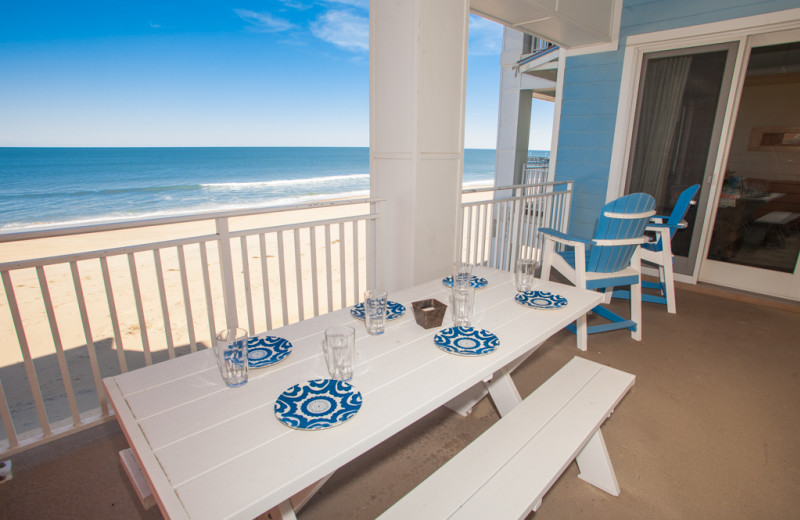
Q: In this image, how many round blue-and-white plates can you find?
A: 6